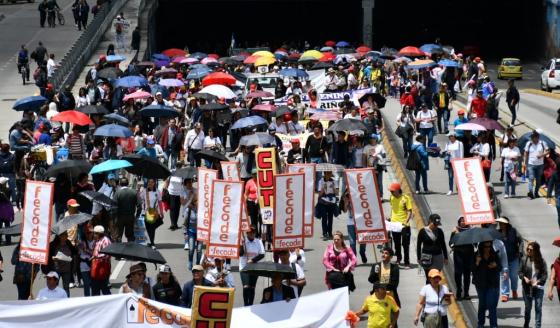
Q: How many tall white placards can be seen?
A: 8